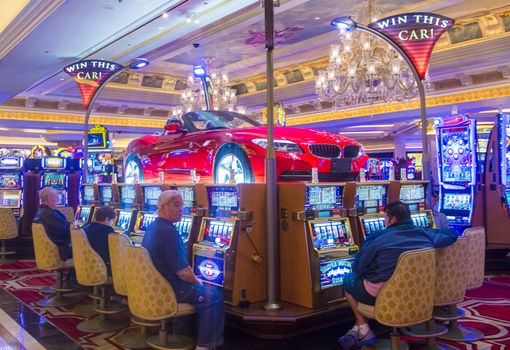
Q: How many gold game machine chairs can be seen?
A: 8